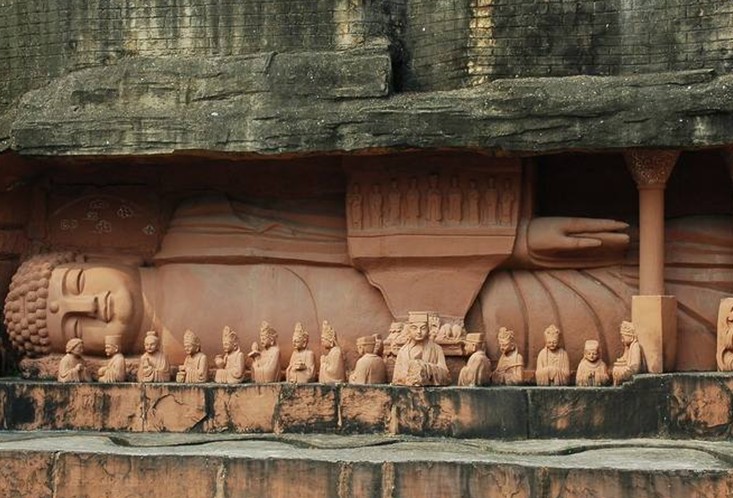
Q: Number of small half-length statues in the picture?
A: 15